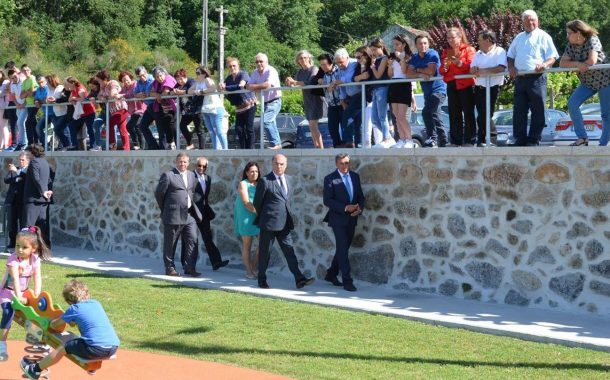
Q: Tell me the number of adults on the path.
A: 7